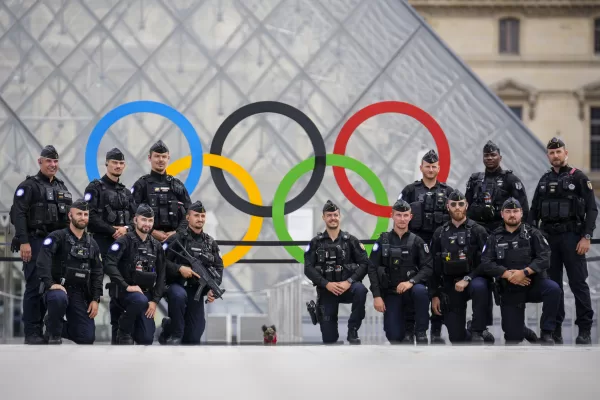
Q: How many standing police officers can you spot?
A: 6